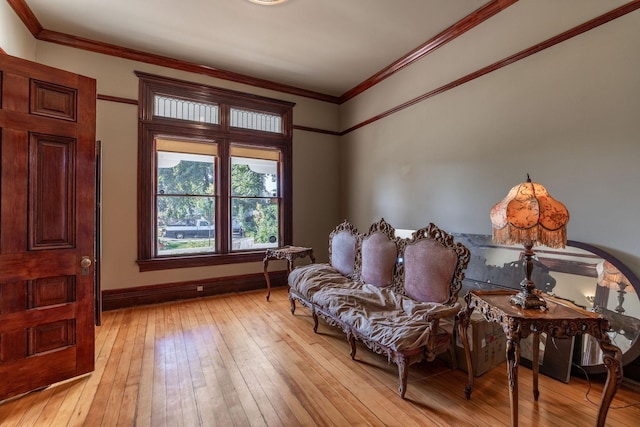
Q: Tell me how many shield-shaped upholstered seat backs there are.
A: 3